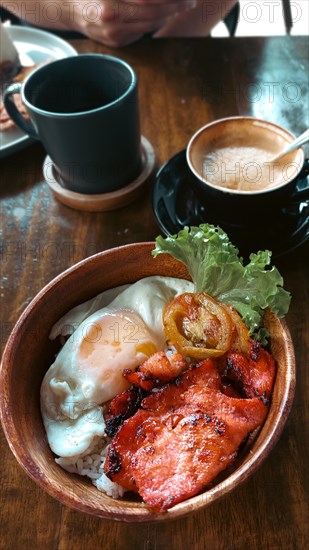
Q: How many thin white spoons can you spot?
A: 1